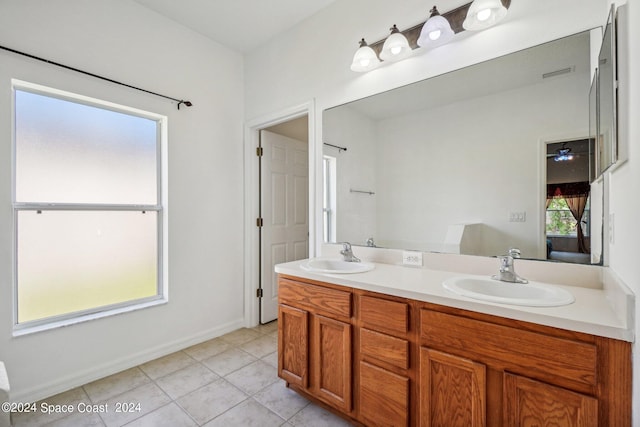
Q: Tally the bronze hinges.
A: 3